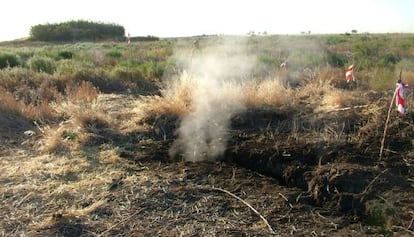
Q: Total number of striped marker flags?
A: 4